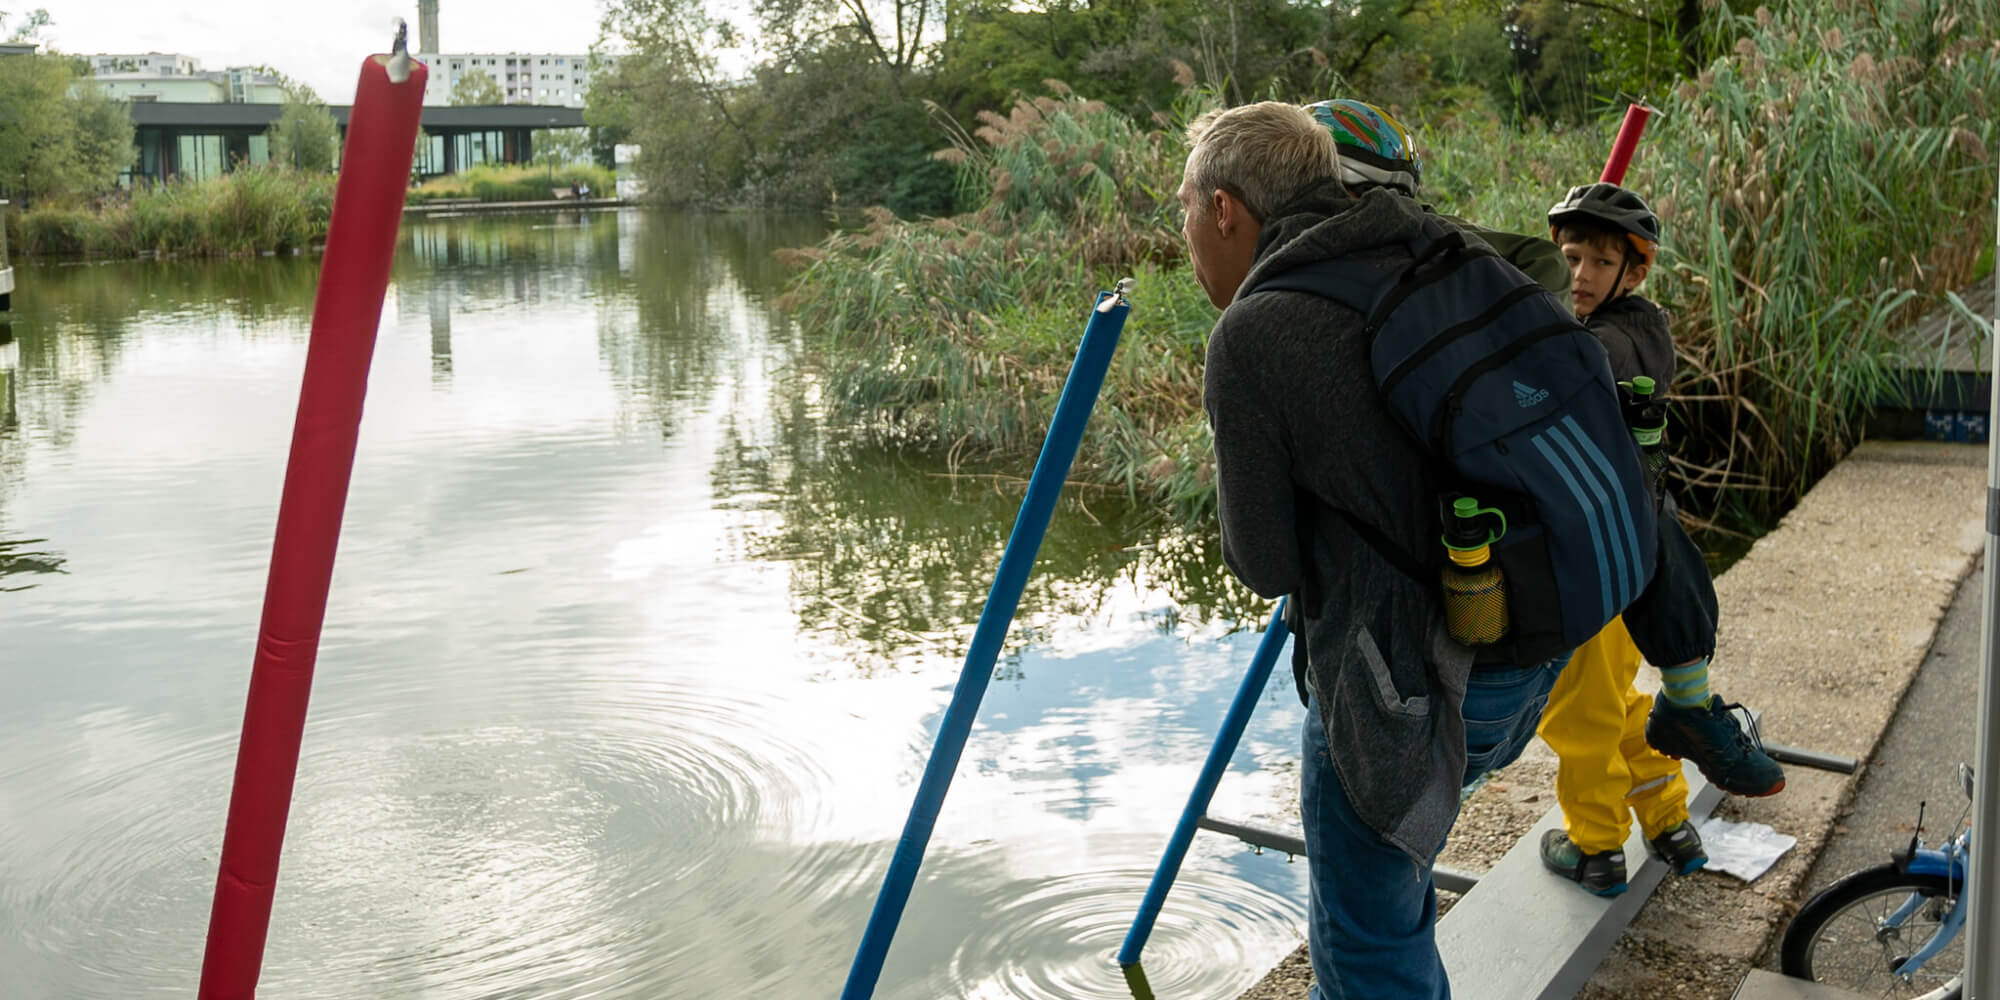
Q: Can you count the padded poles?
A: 4